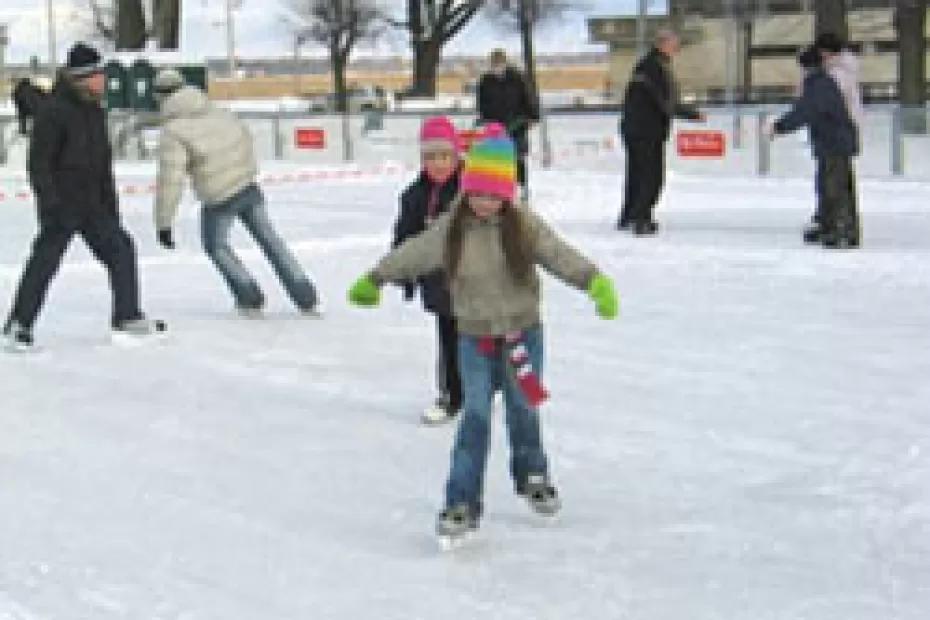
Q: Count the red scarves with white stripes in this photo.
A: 1